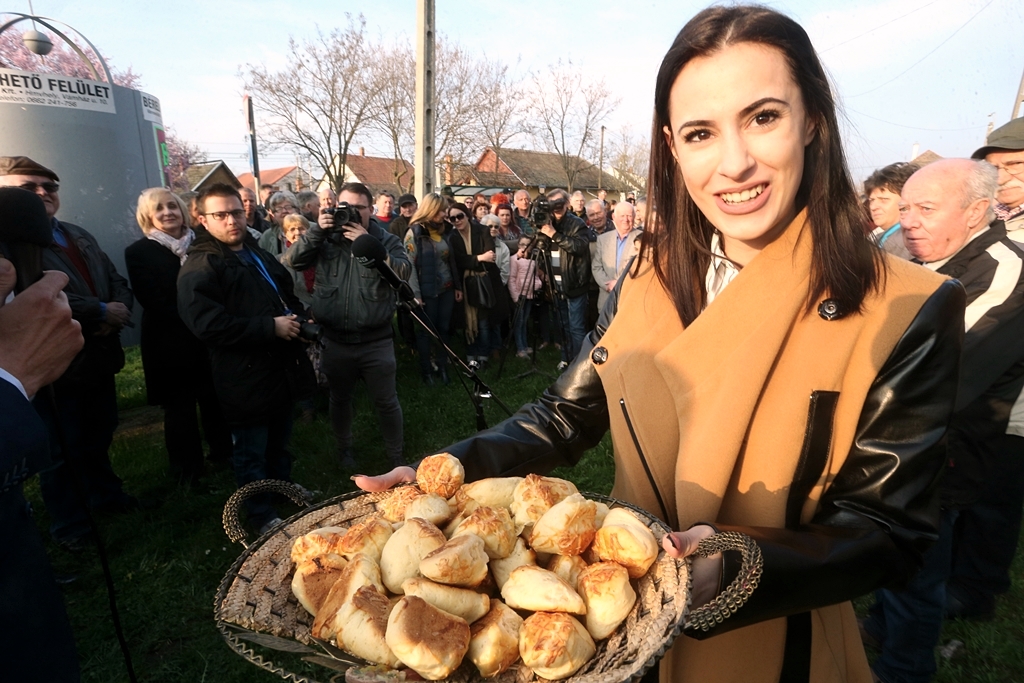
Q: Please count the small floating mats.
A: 0